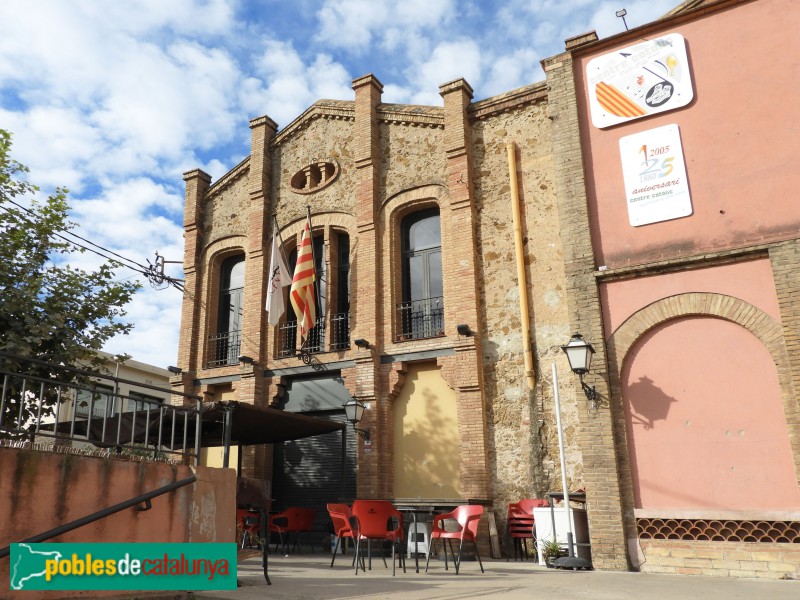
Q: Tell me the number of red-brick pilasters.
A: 4